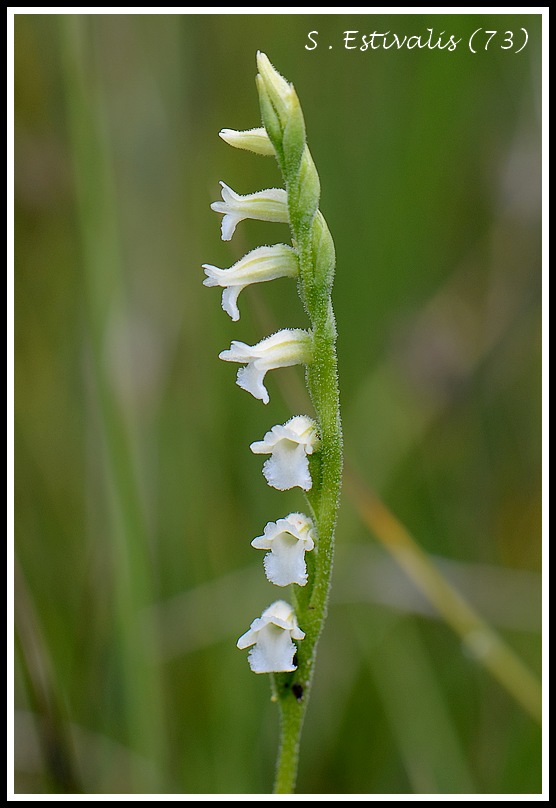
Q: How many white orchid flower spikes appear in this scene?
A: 1